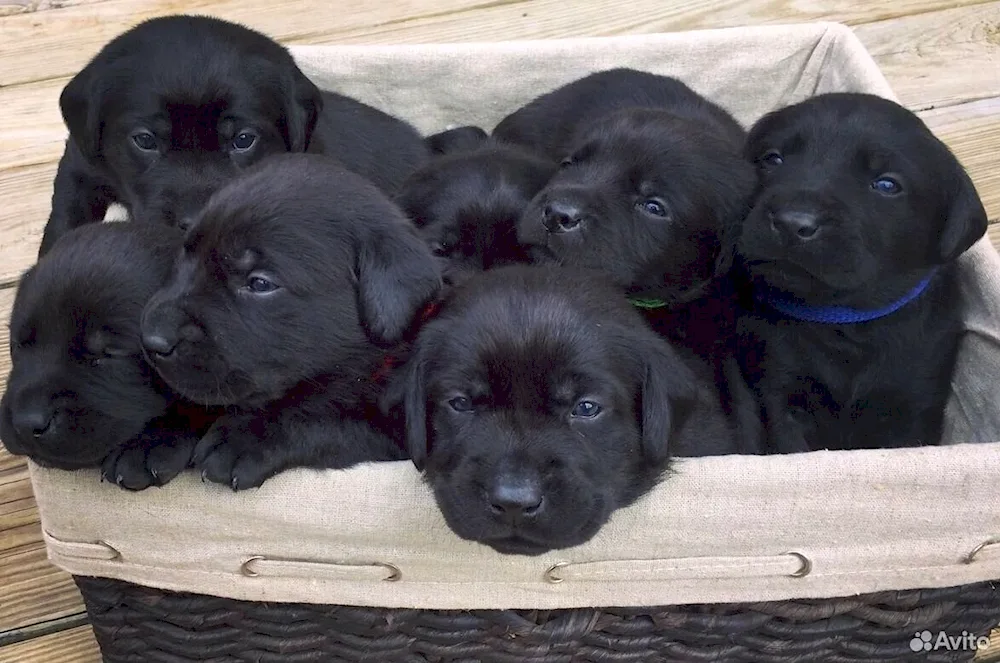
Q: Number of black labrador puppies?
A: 7